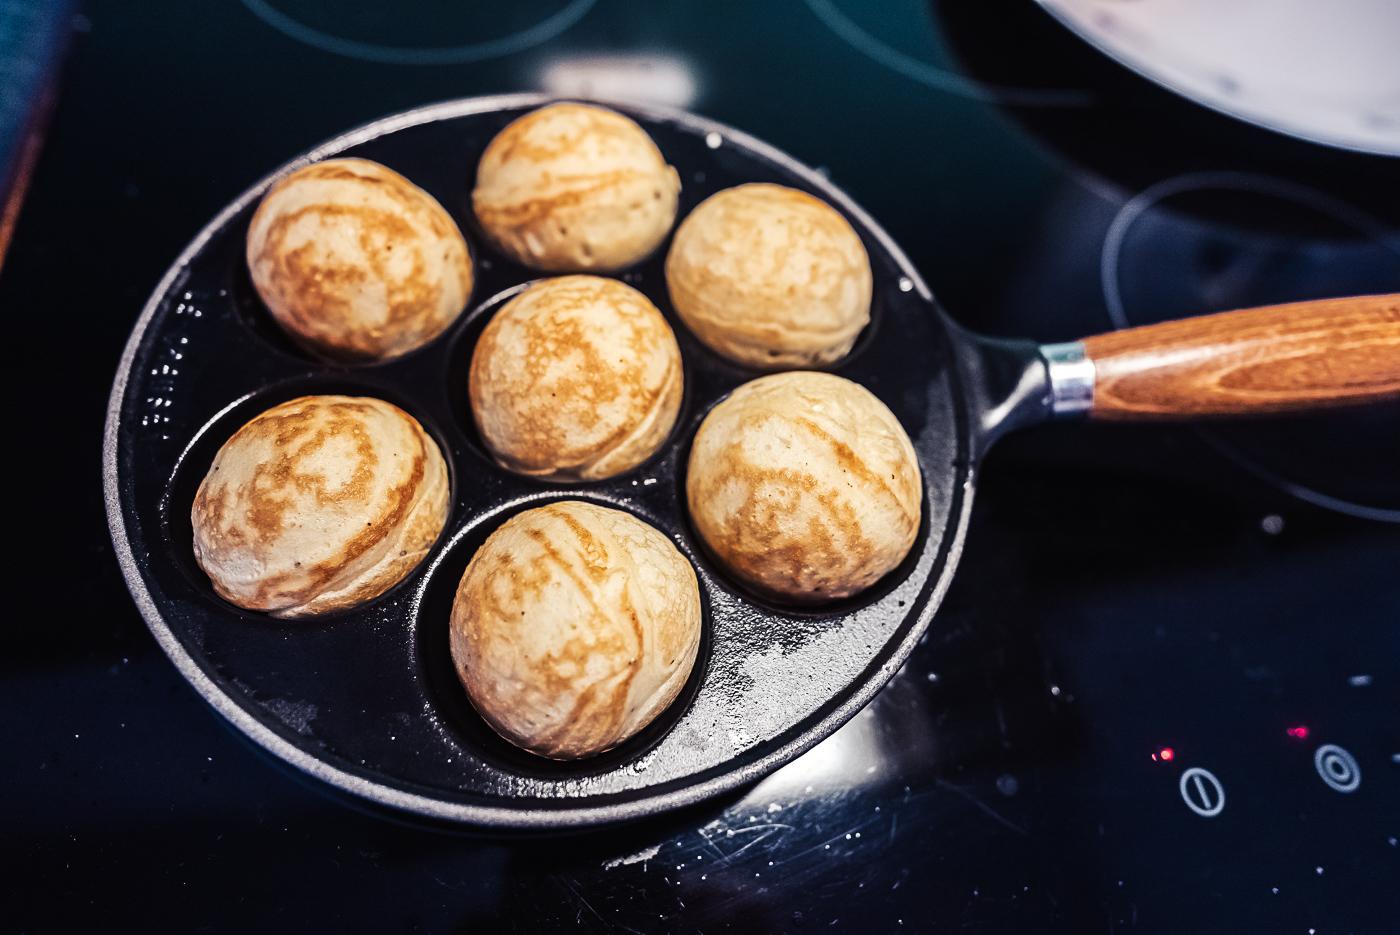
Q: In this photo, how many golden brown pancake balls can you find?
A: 7